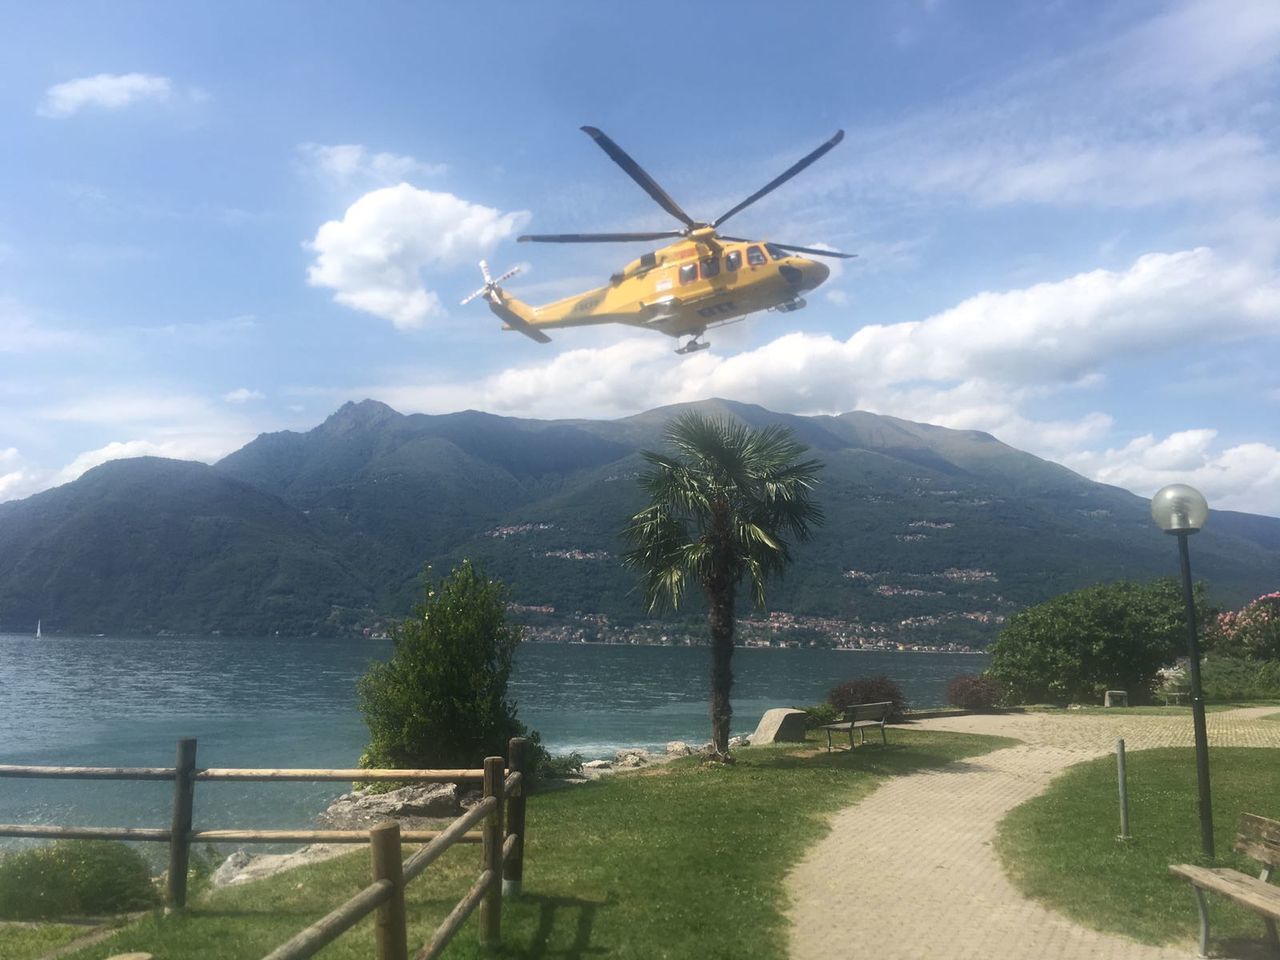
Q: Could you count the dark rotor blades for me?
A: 4